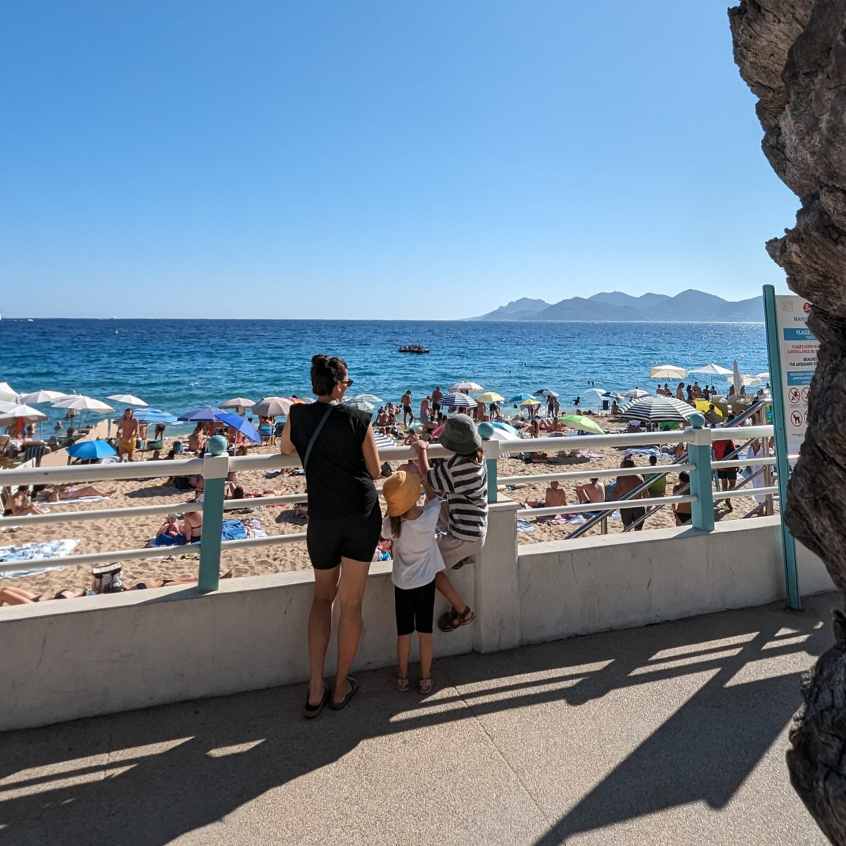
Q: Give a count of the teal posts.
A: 4